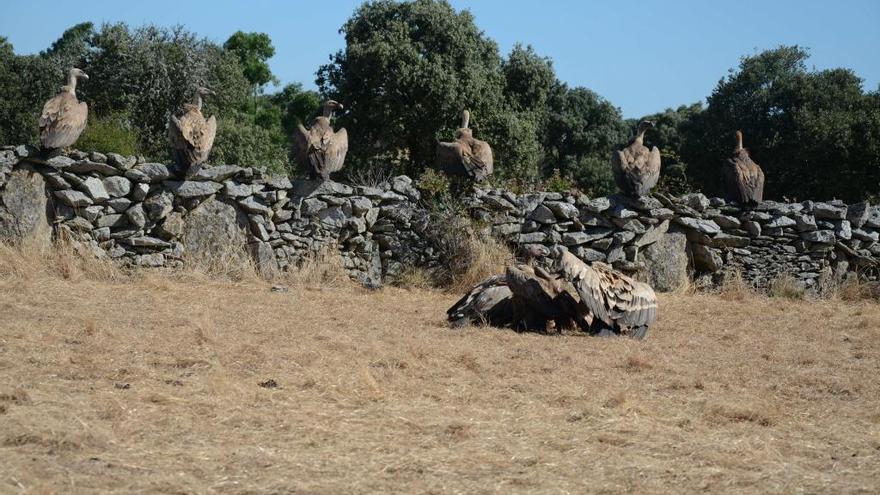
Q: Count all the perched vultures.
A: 6